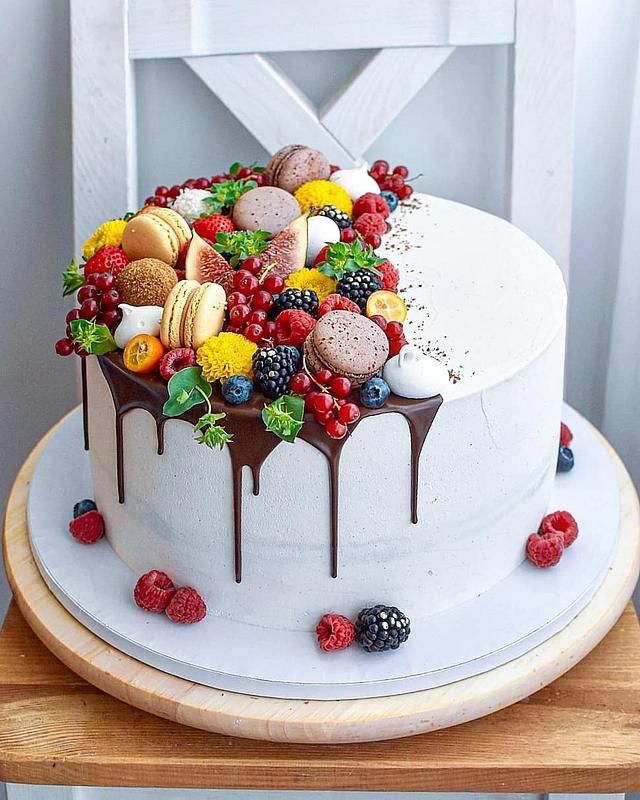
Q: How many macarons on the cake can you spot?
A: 5